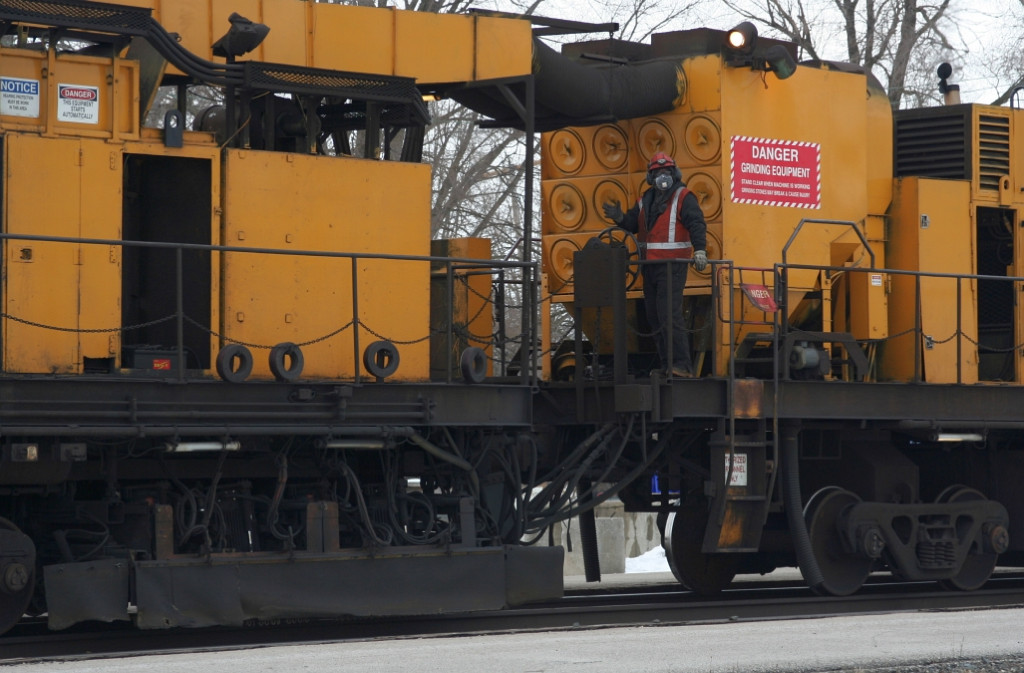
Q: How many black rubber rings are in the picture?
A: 4